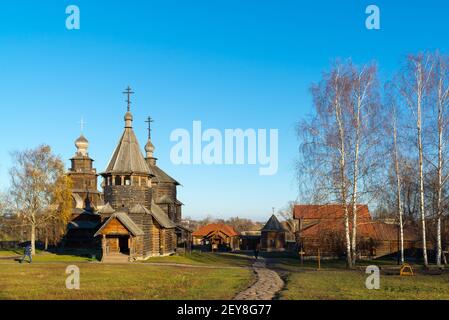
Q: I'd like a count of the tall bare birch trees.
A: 5